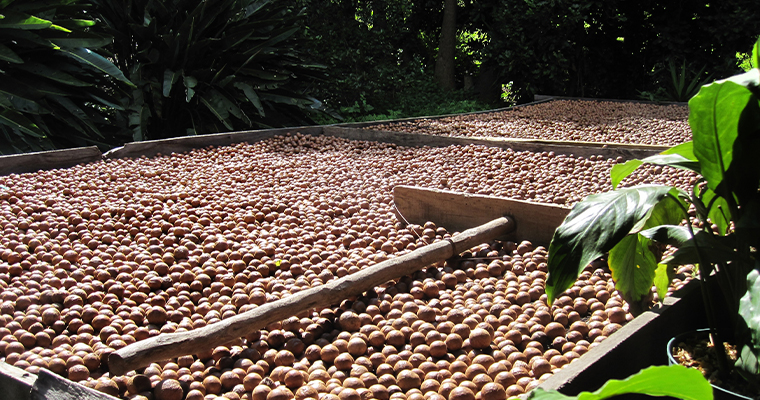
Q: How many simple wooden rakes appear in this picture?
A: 1